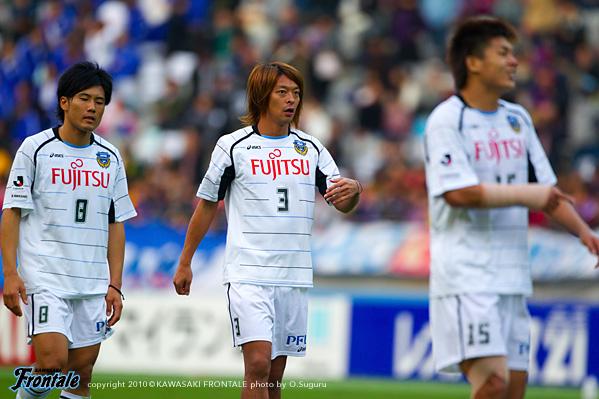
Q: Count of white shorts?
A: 3